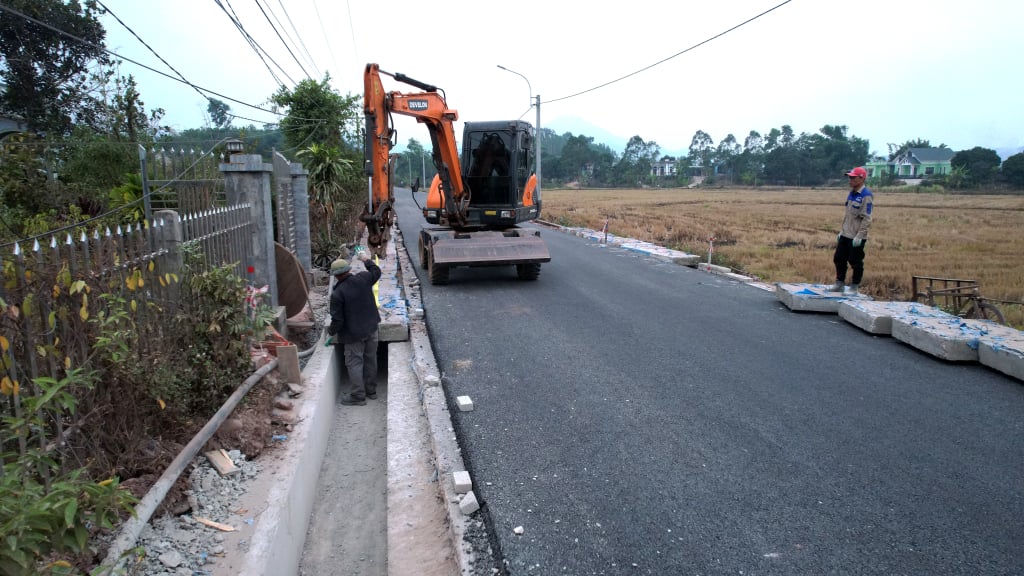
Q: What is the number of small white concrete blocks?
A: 3